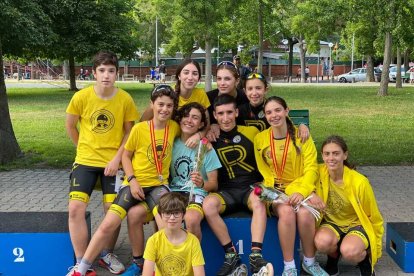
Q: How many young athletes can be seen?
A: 10